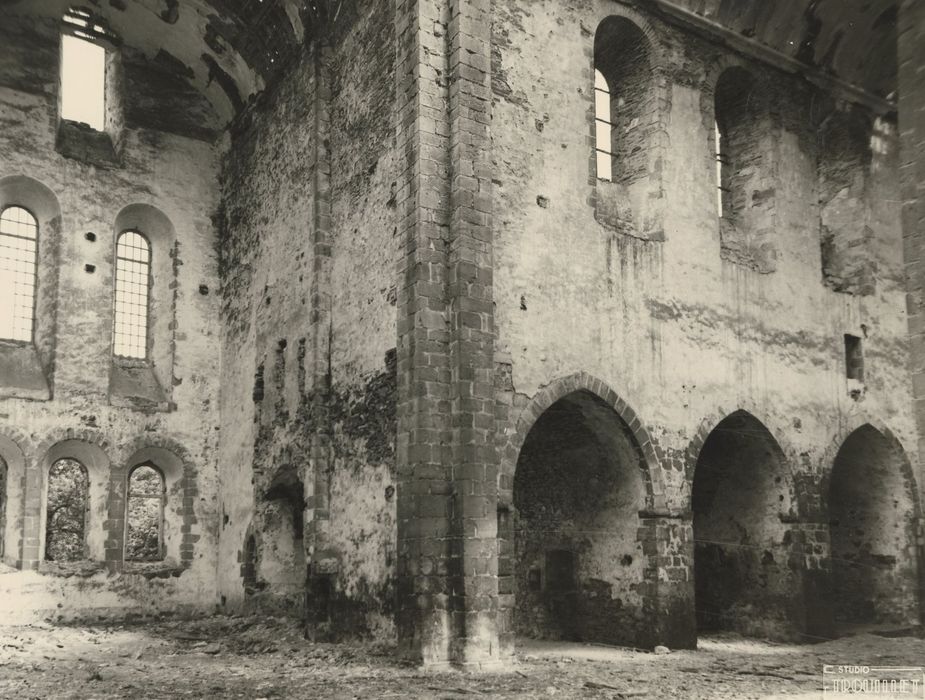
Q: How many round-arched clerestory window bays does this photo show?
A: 3